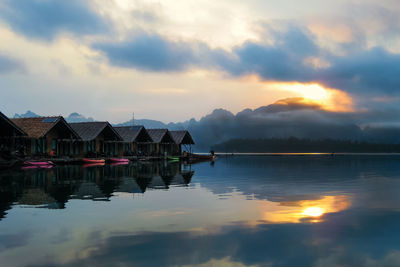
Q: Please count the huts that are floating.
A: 6